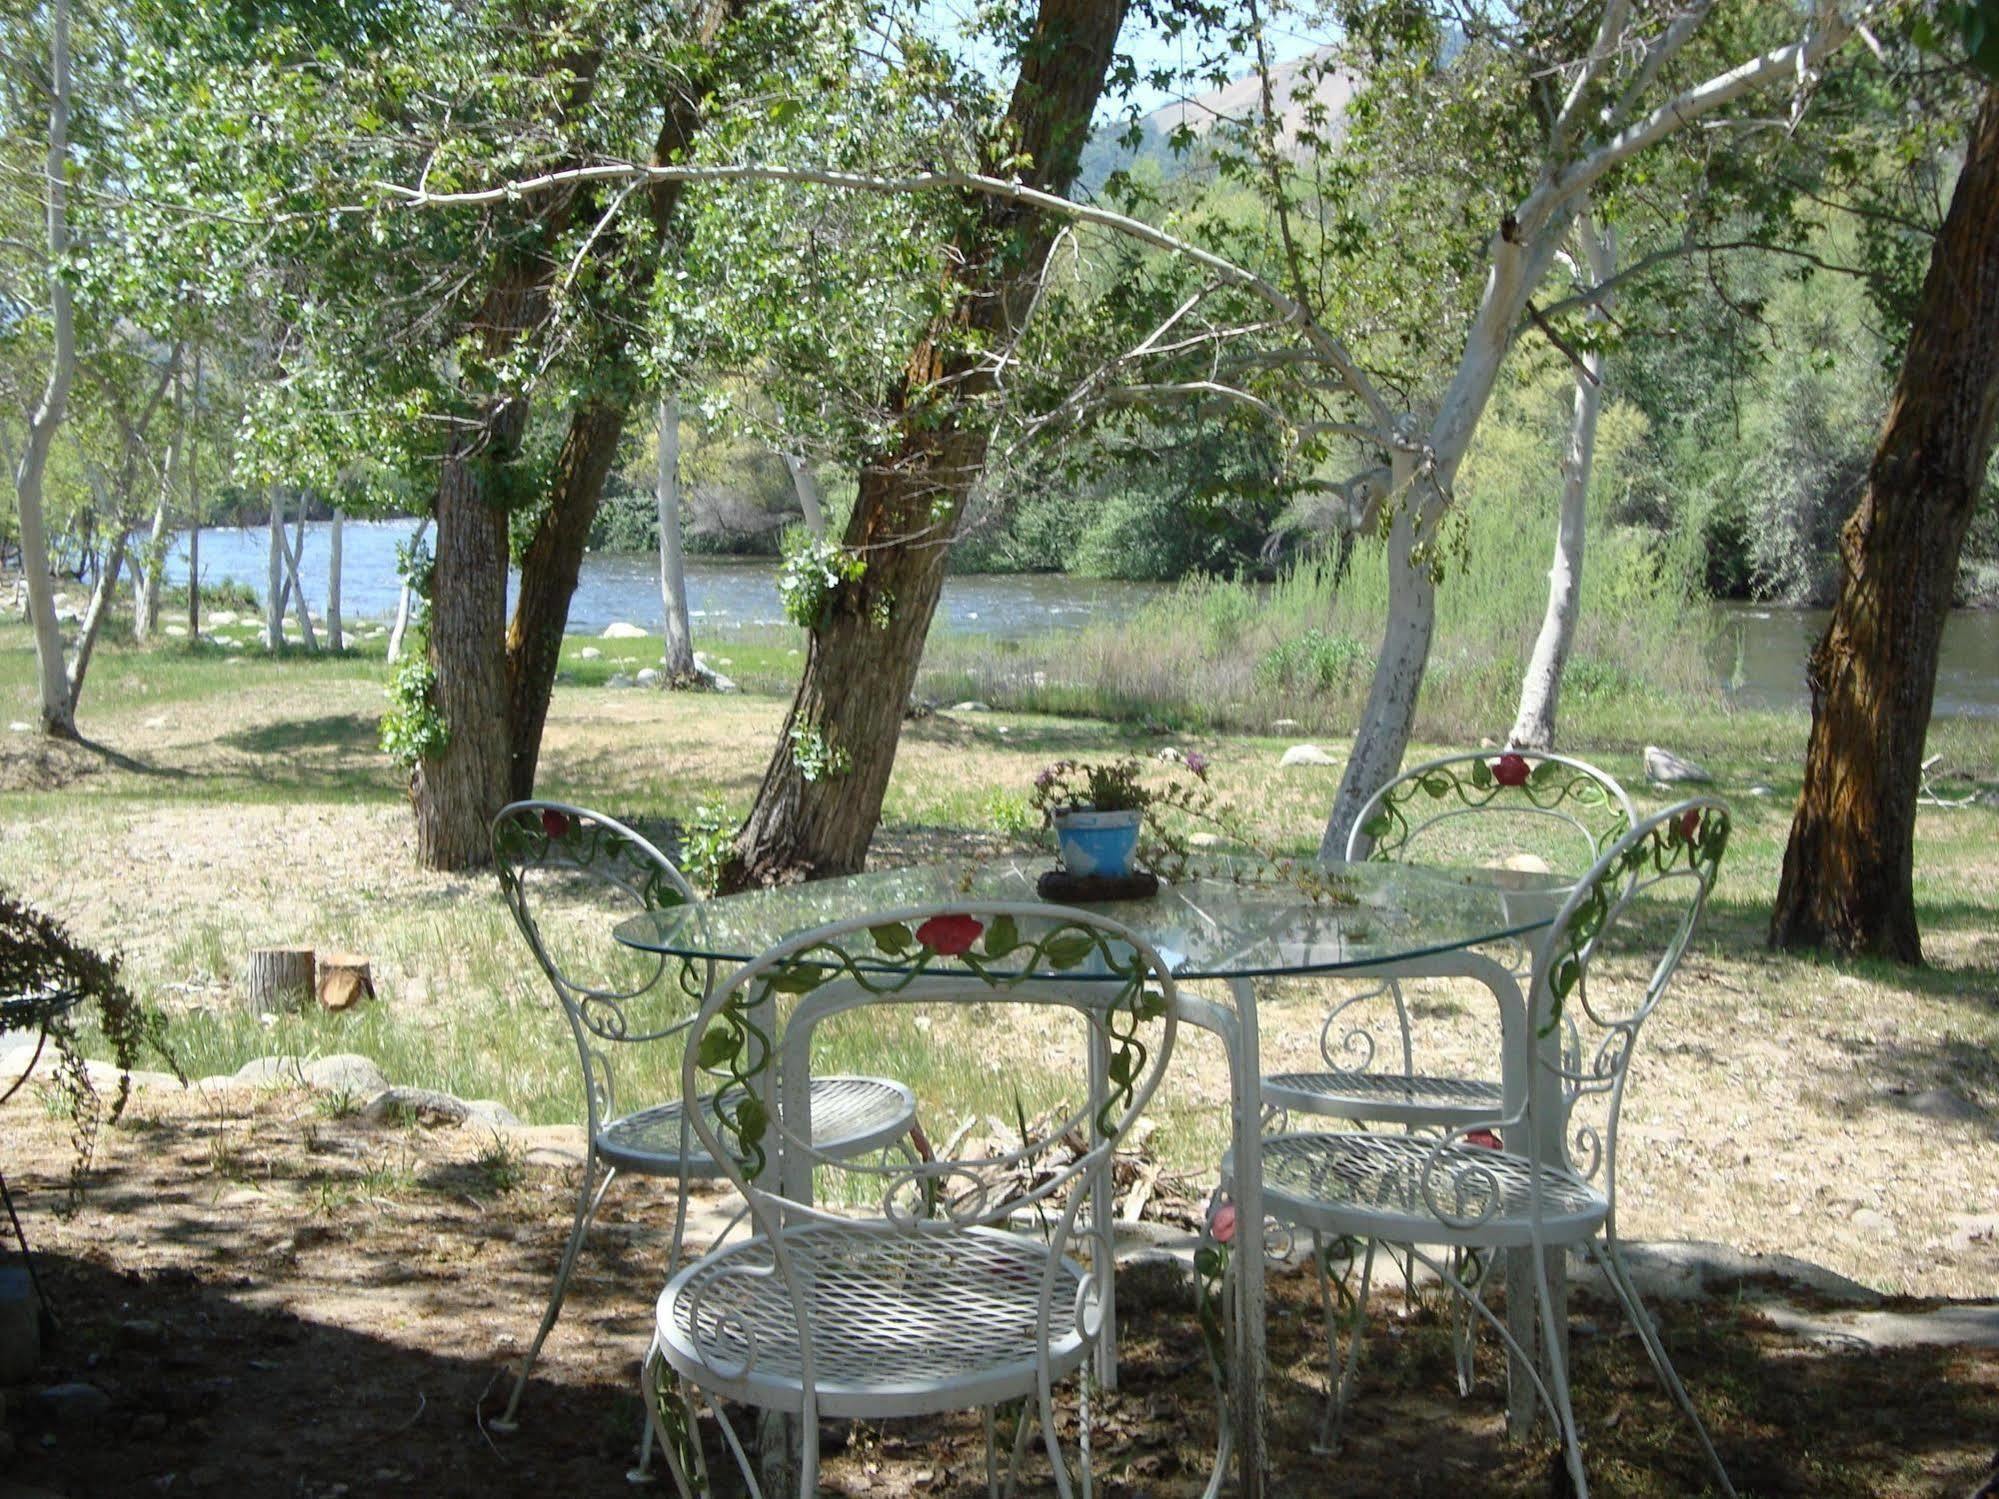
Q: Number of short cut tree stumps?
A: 2